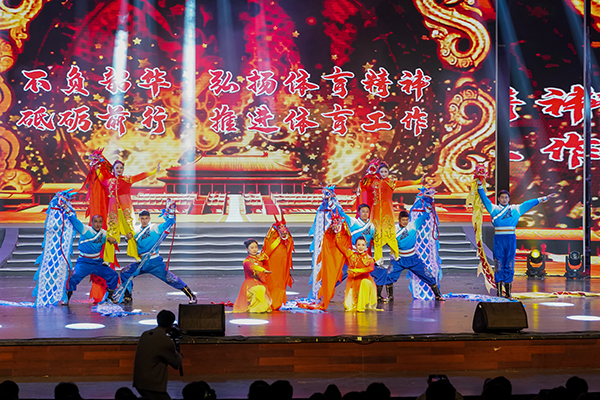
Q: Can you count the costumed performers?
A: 9